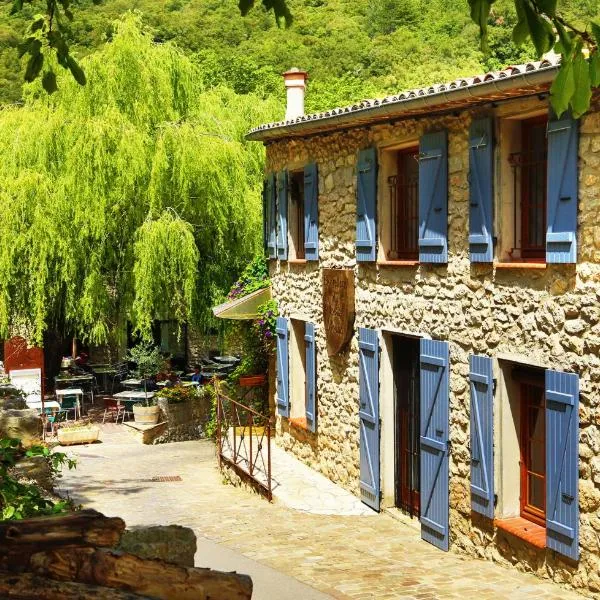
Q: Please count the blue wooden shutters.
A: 13